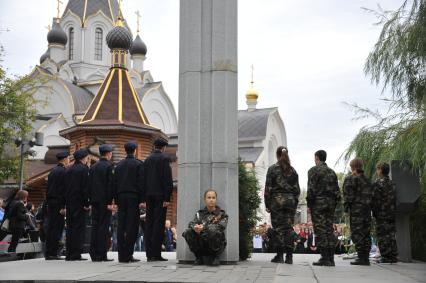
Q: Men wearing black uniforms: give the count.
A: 5